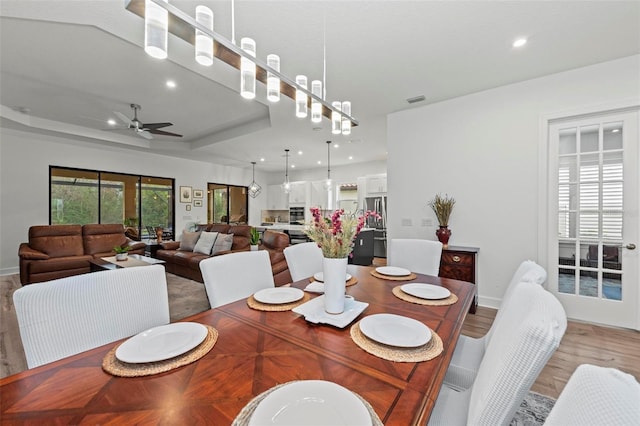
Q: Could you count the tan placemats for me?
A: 7